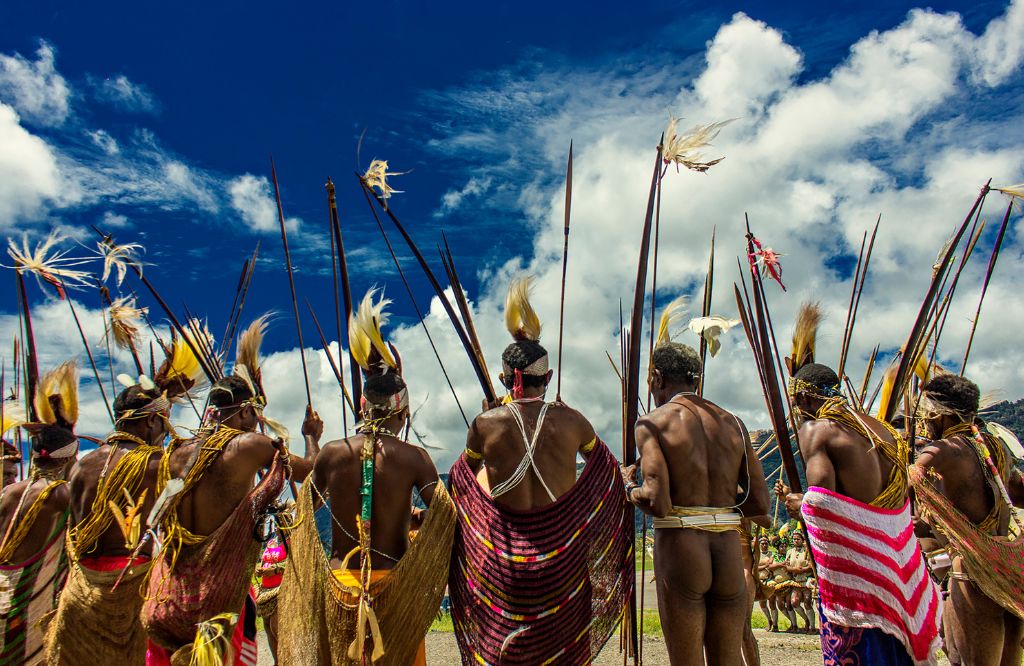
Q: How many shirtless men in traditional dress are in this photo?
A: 8